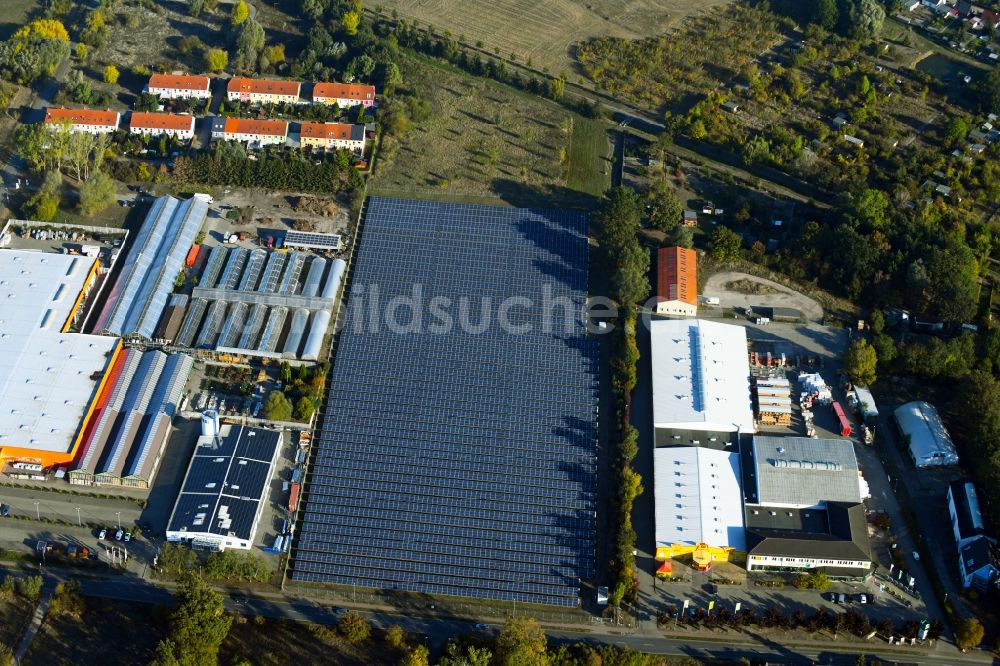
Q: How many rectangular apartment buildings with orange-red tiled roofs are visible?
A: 7